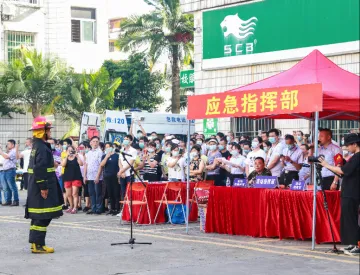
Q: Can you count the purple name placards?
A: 3